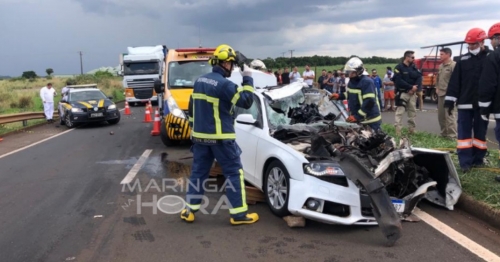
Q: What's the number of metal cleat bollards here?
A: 0